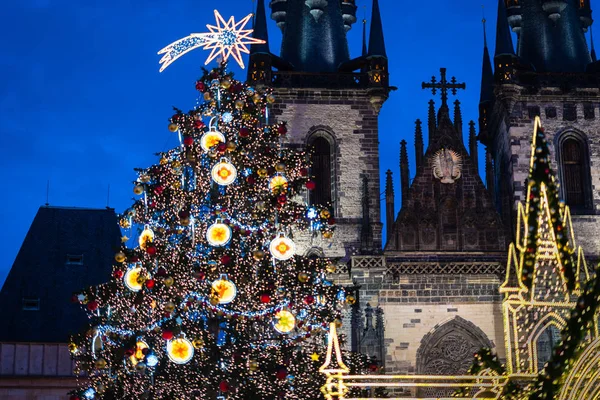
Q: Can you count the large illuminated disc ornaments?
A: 11